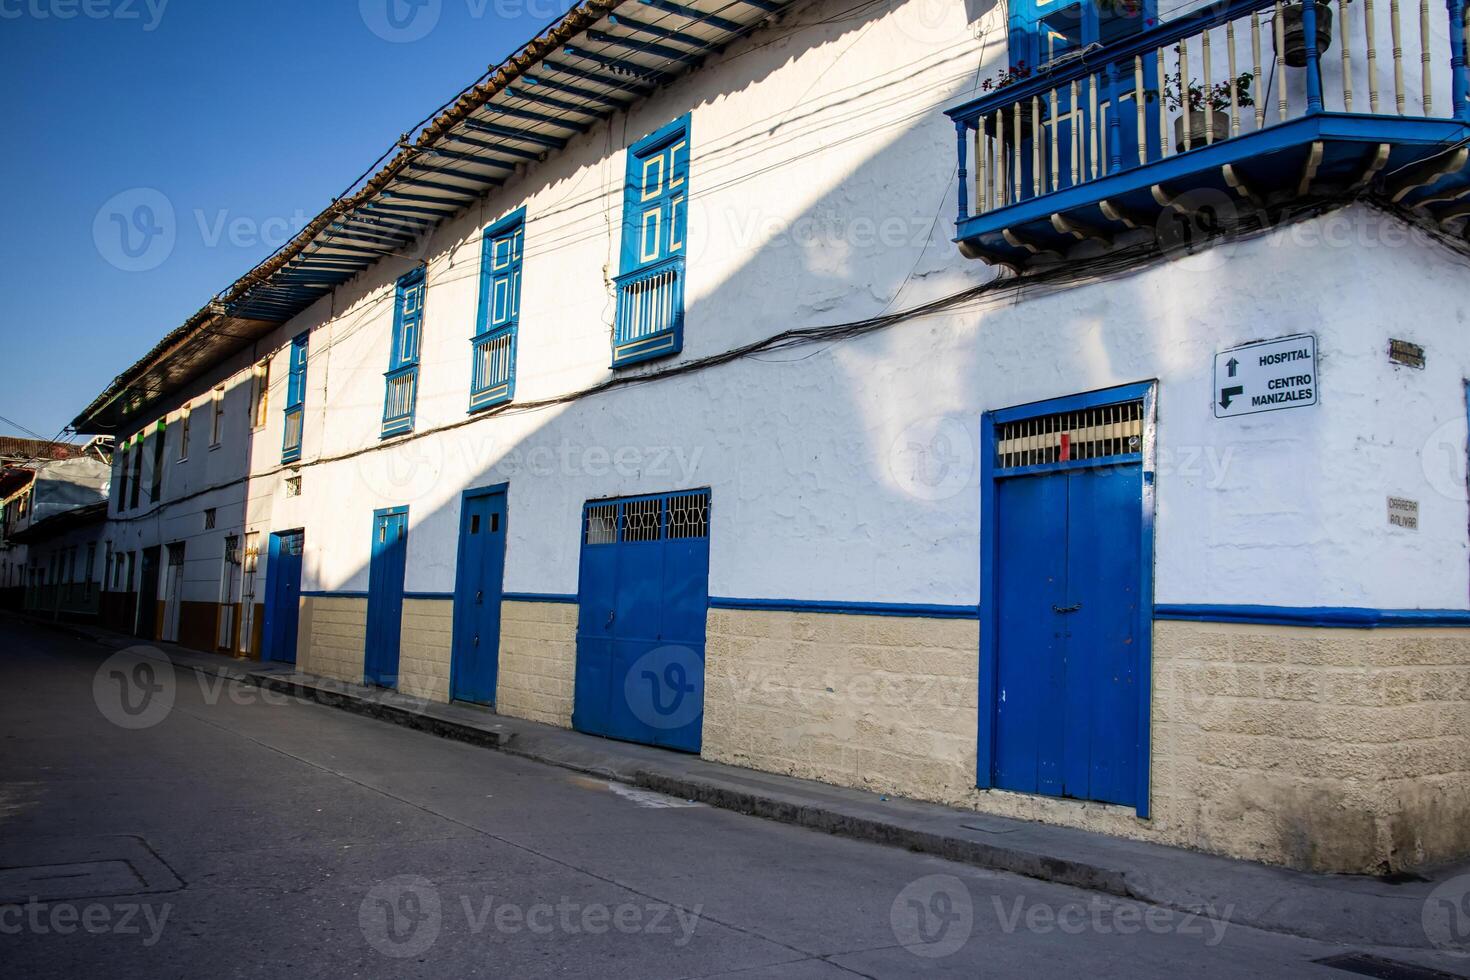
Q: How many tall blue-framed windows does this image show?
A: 4